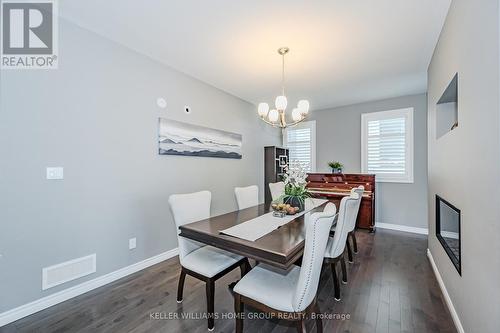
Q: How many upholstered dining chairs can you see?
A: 6